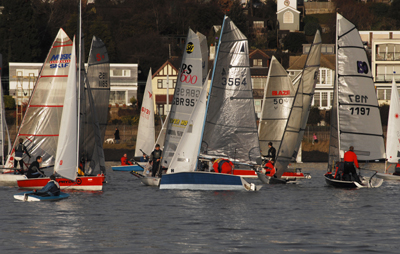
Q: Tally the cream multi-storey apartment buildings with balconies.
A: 1